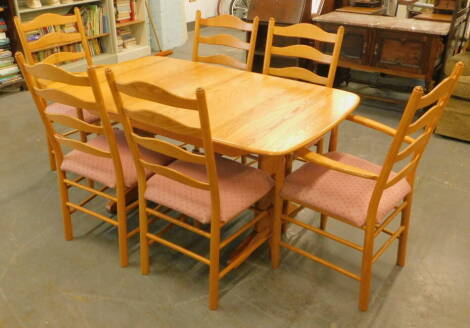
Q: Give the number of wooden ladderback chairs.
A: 6